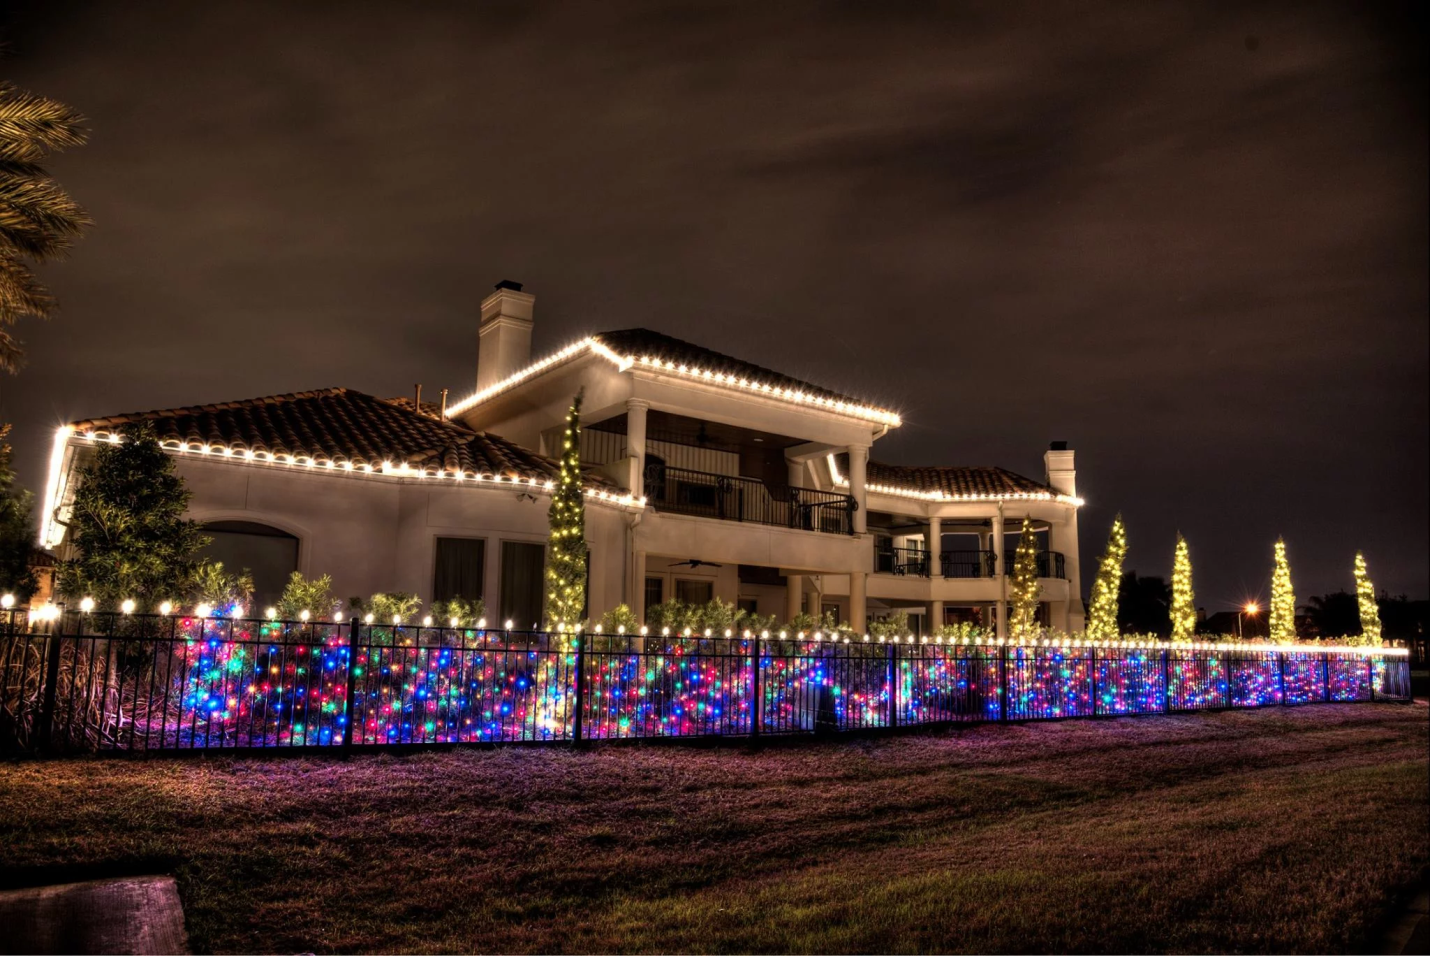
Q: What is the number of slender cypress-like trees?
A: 6